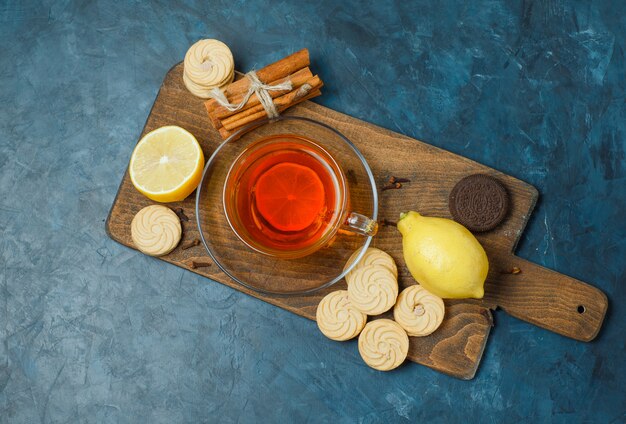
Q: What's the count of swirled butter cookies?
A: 8